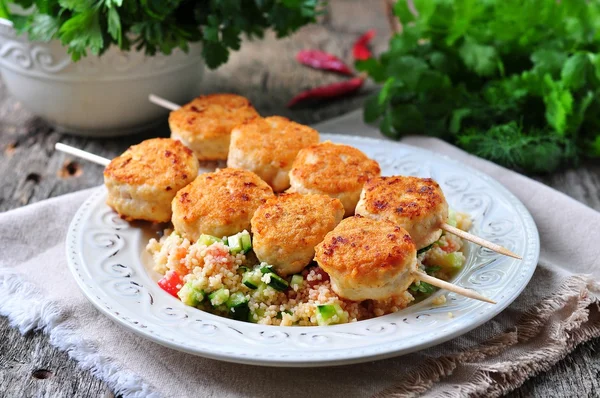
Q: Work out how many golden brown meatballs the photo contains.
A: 8